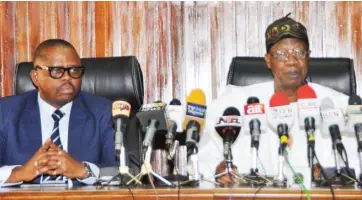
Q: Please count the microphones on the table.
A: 10